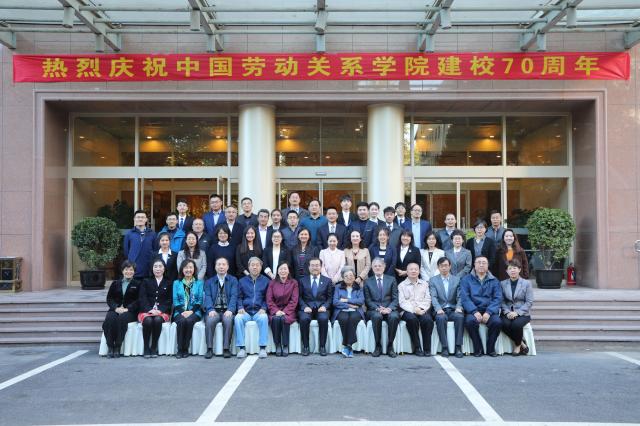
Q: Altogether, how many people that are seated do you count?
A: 13